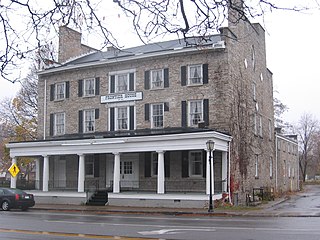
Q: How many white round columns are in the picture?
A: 6